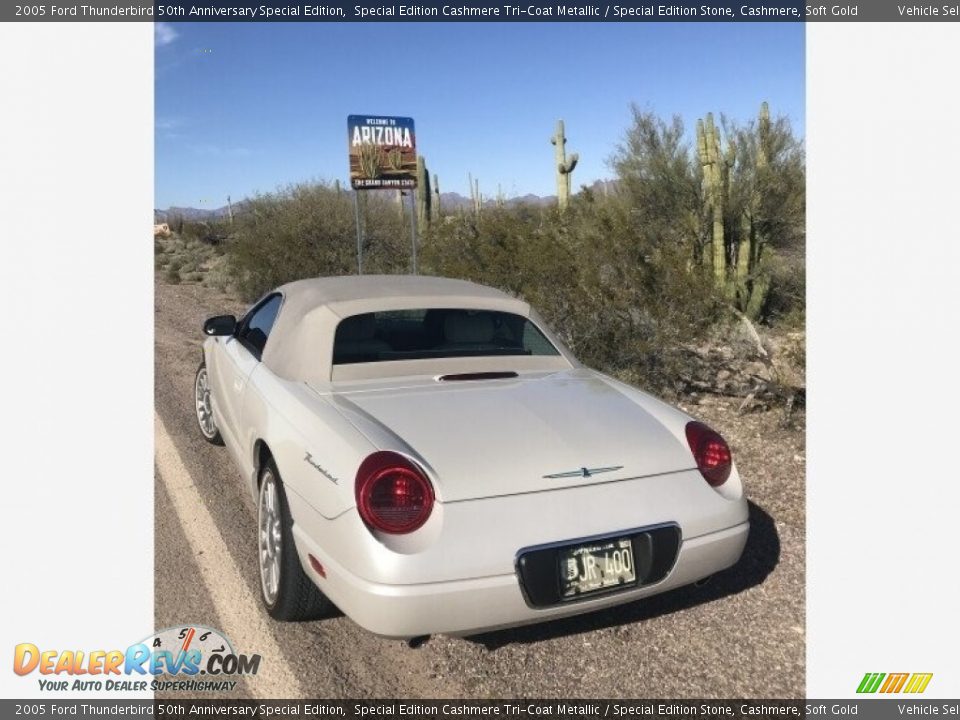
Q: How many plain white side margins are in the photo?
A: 2